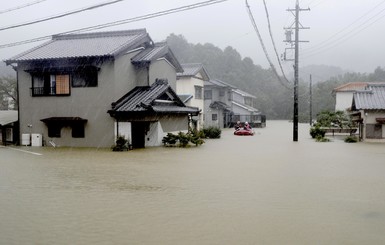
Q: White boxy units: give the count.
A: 2